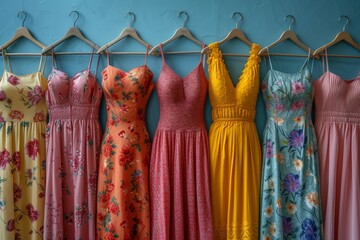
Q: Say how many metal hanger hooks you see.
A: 7